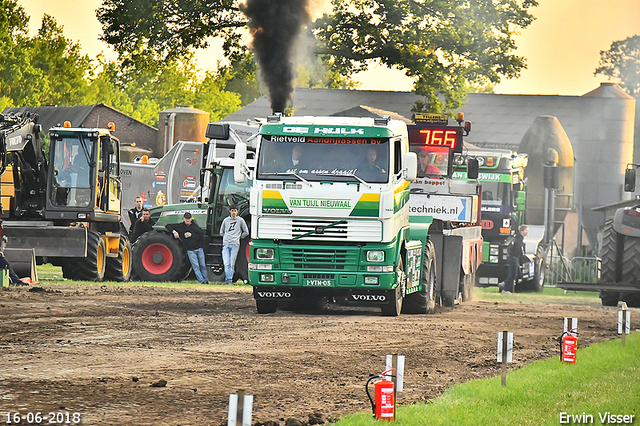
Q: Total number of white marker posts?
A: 5